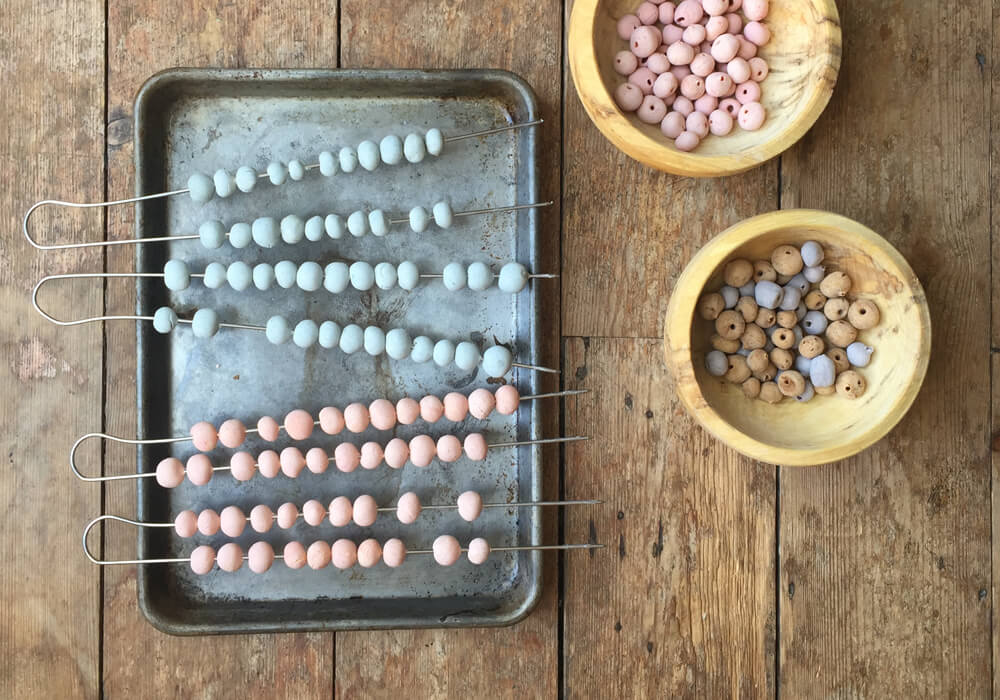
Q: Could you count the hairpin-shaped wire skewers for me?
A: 4